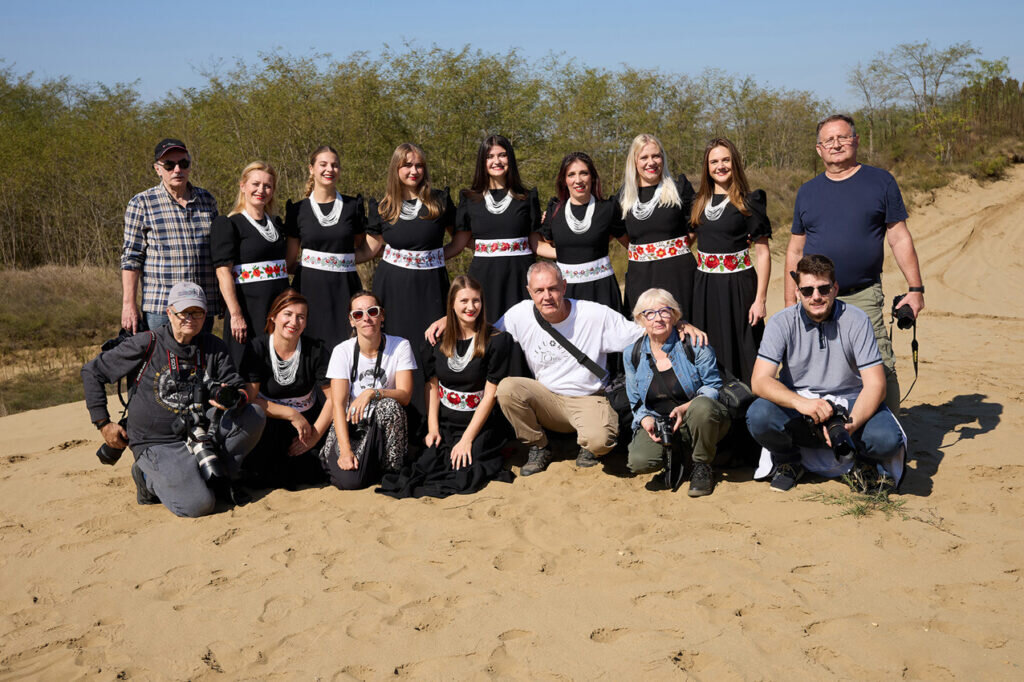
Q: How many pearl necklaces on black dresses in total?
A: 9